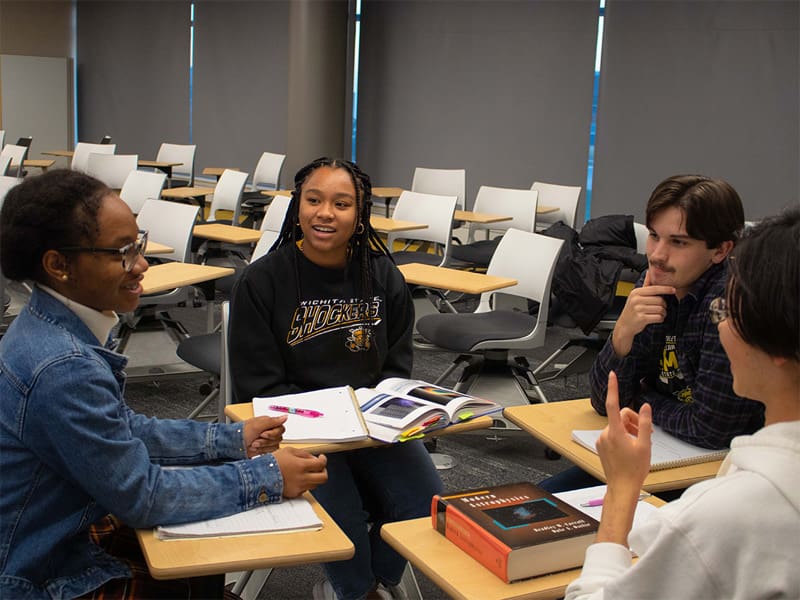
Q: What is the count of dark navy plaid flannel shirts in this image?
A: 1